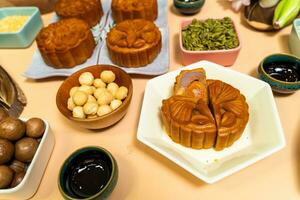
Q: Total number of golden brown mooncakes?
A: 5